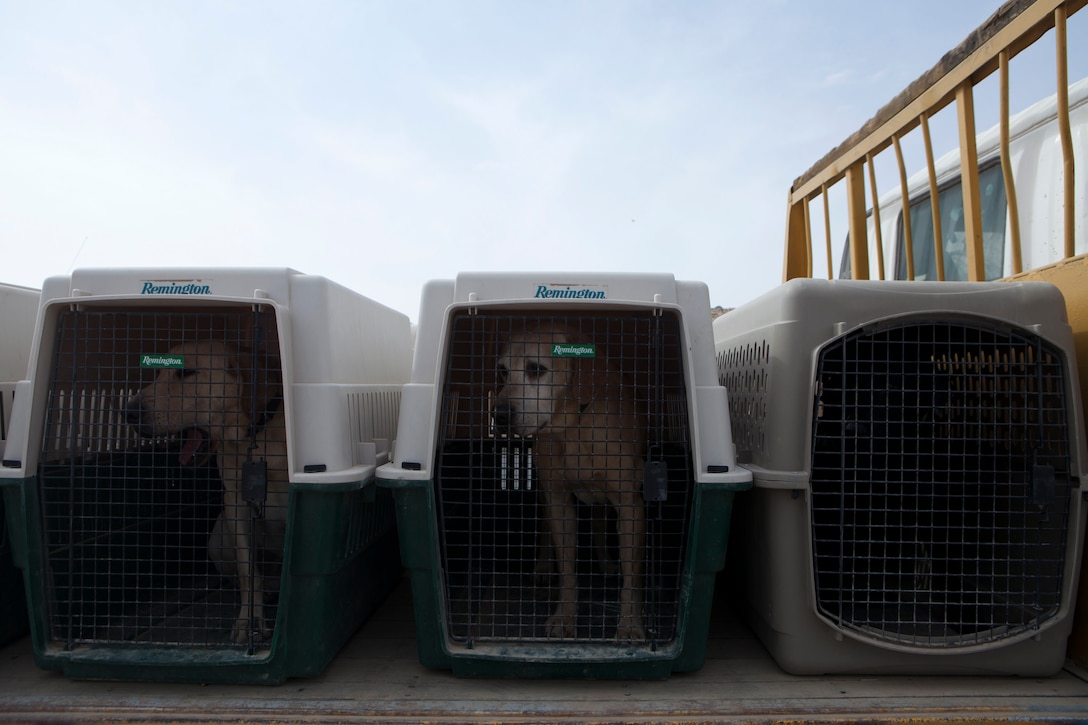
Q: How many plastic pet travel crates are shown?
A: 4